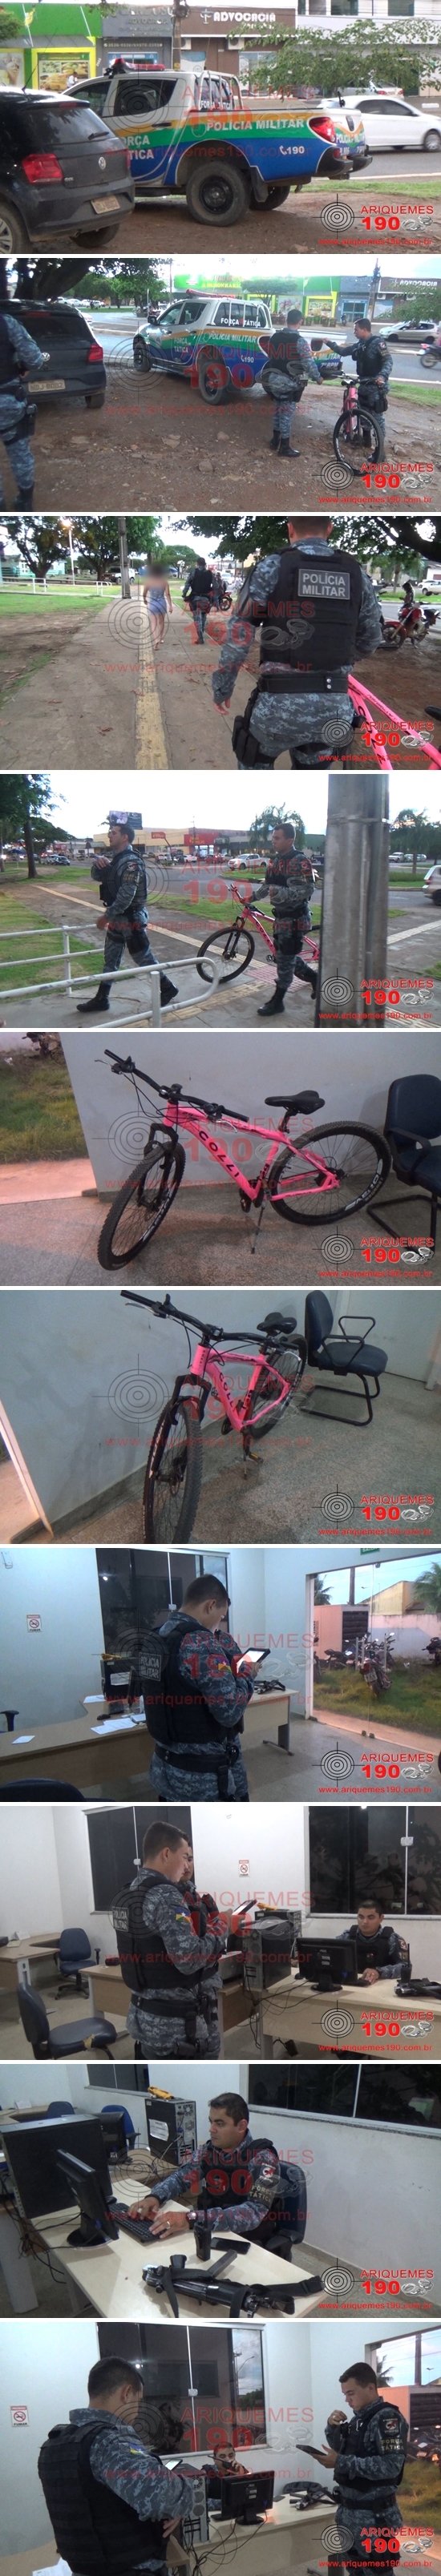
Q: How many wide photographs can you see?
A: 10